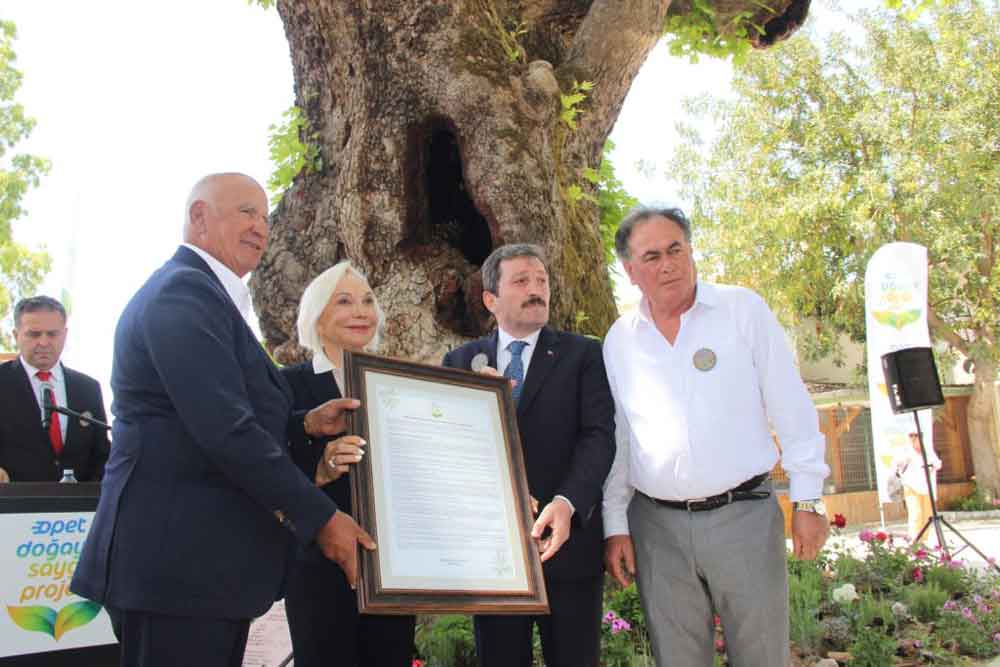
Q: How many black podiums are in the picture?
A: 1